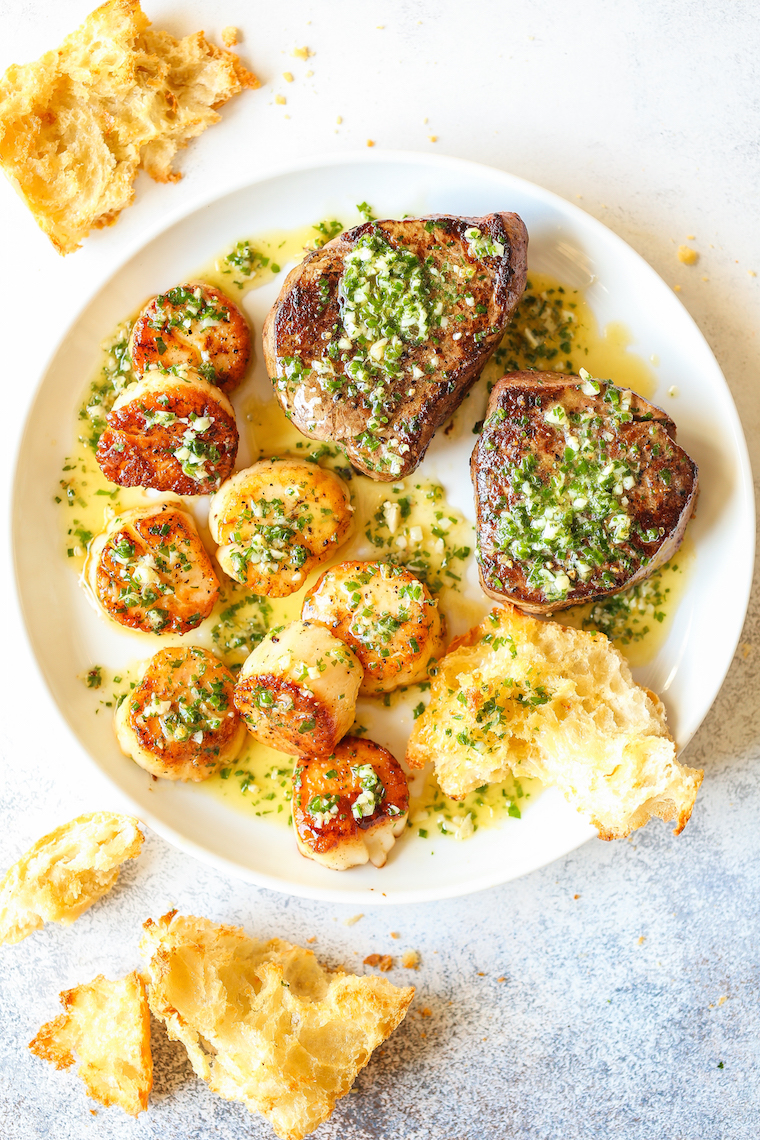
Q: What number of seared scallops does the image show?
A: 8